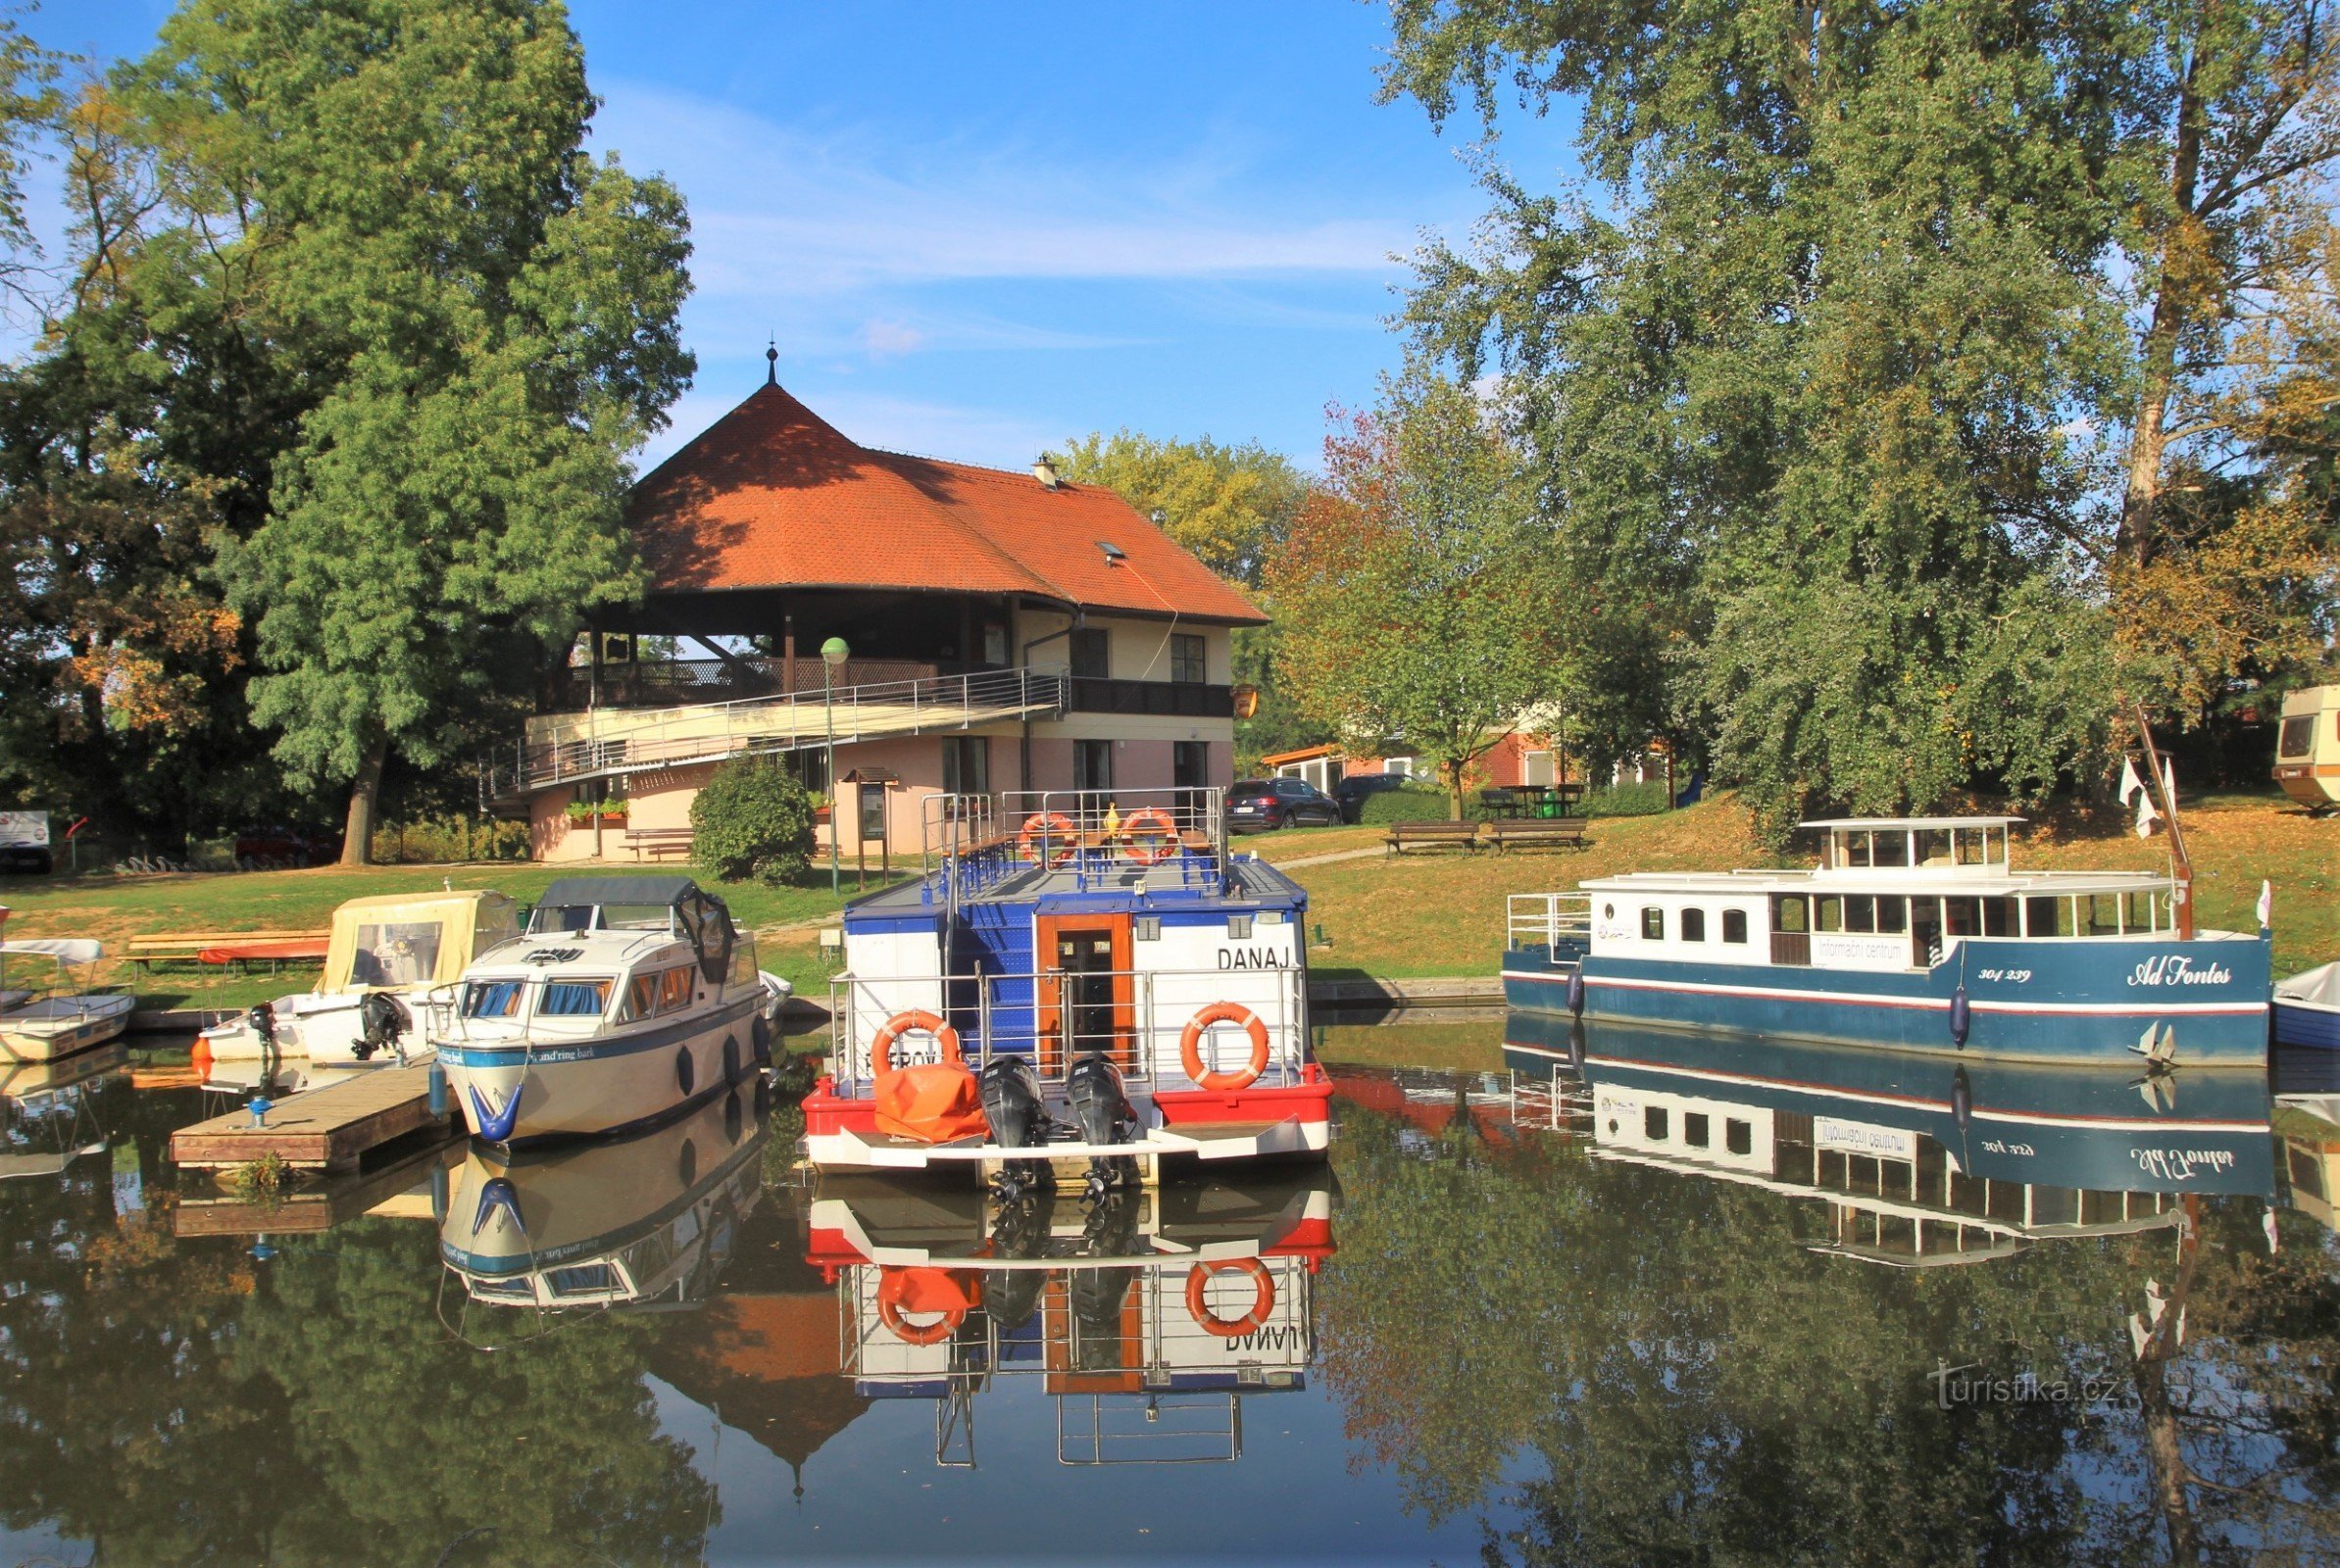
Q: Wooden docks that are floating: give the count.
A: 1